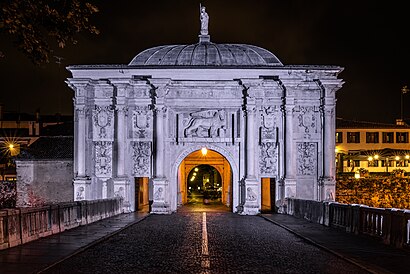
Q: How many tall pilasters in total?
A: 6